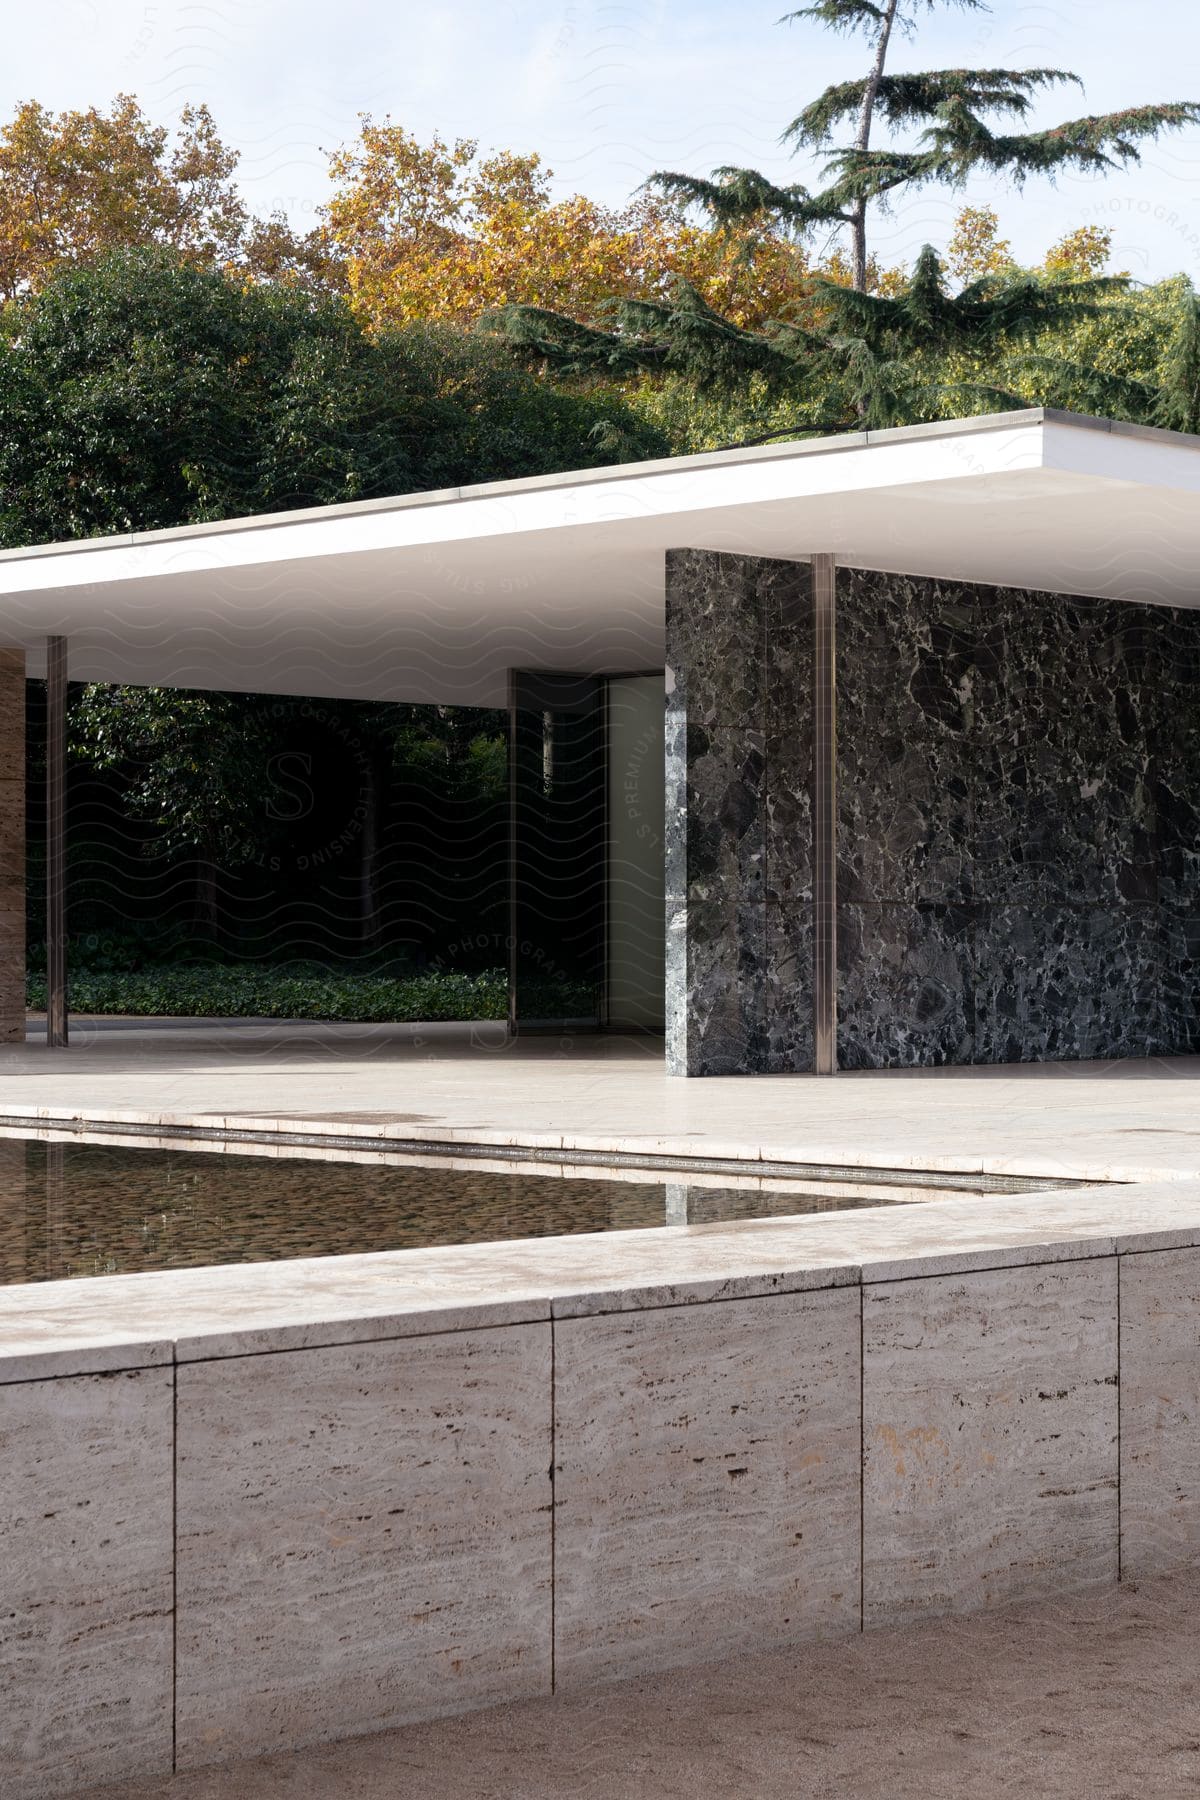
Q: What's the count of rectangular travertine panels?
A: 5